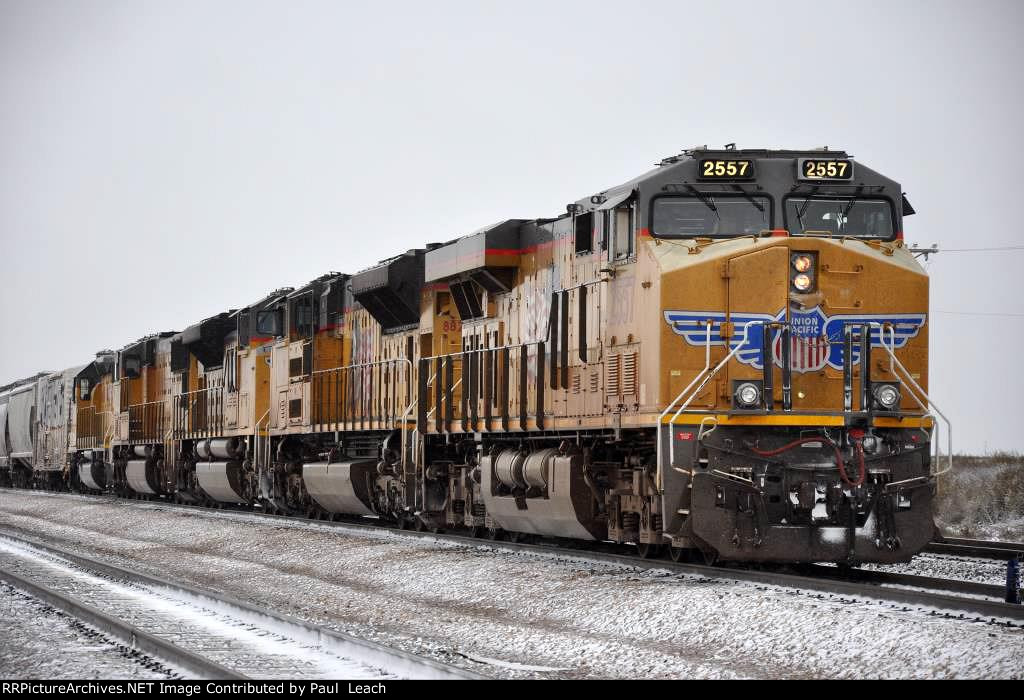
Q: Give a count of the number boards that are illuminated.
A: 2